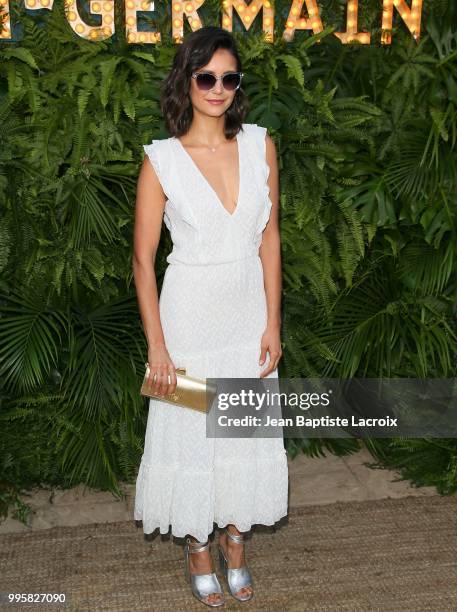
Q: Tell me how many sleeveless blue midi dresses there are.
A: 0